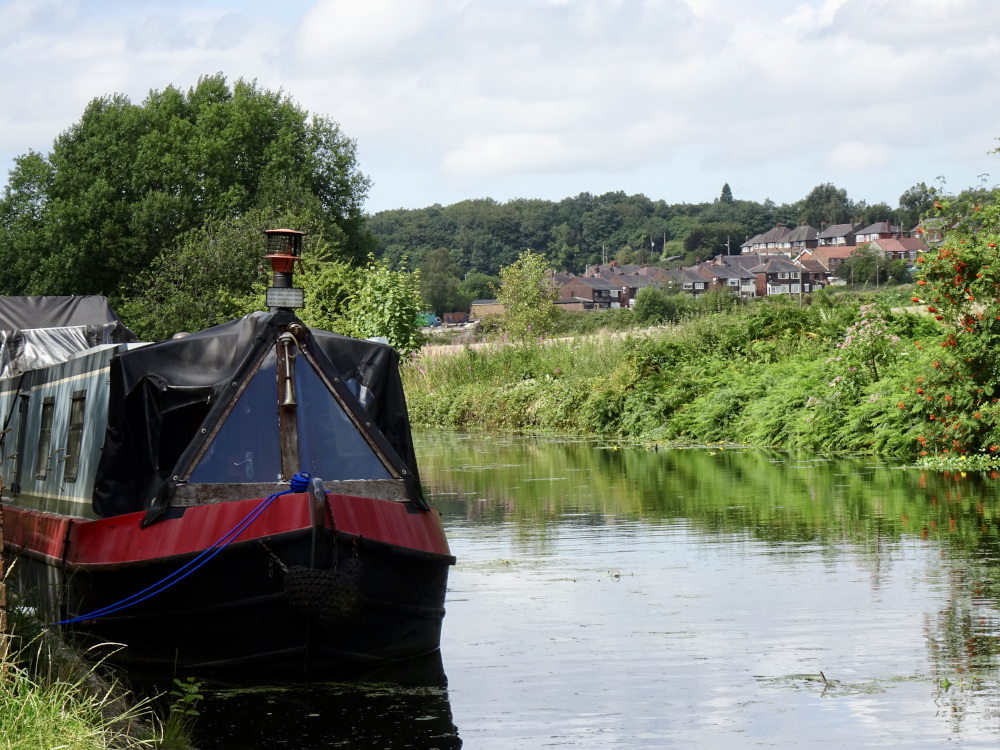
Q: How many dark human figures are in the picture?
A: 0